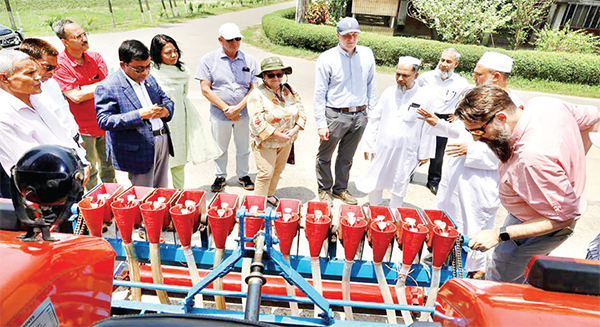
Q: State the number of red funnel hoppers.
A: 12